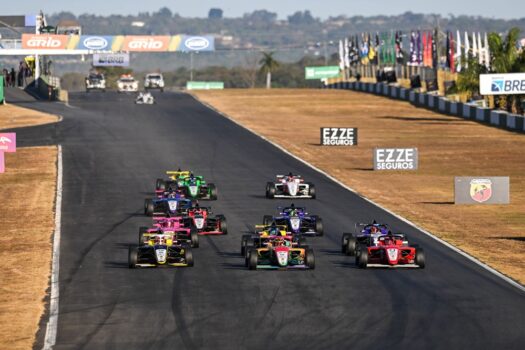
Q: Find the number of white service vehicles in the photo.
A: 3